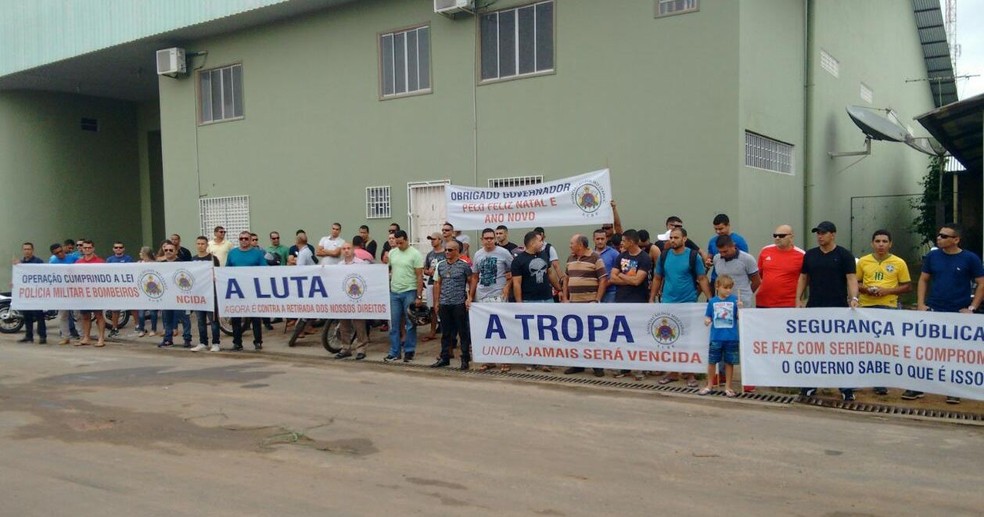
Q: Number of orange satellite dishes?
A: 0